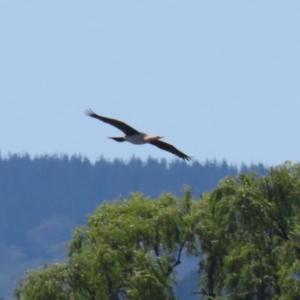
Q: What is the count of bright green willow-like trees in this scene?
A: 2